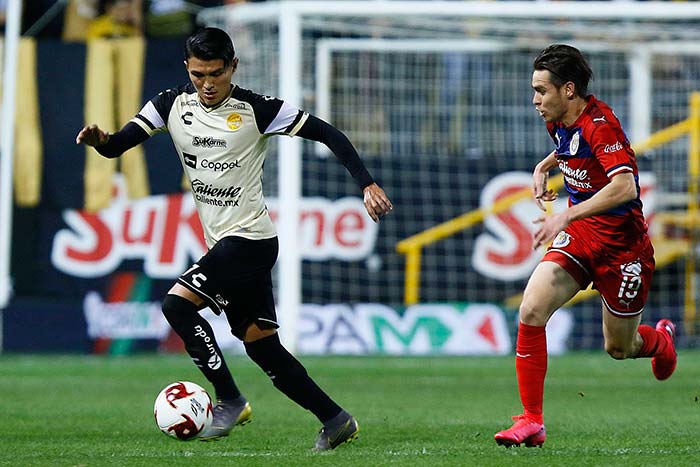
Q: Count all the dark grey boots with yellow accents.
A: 2